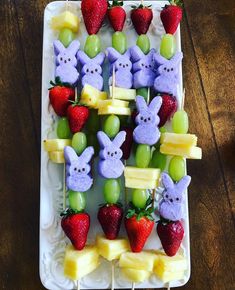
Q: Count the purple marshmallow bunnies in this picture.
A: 9